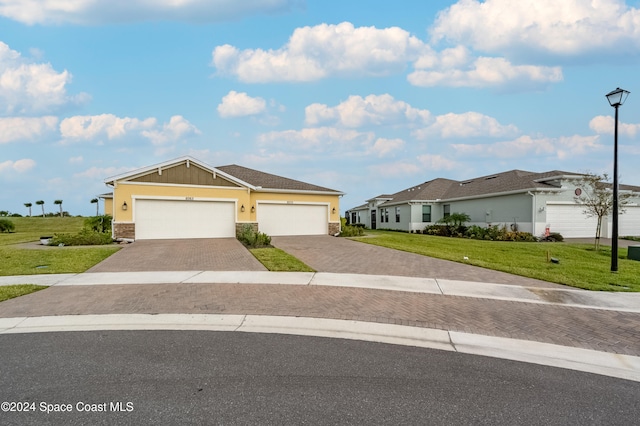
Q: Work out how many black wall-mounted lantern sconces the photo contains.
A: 4